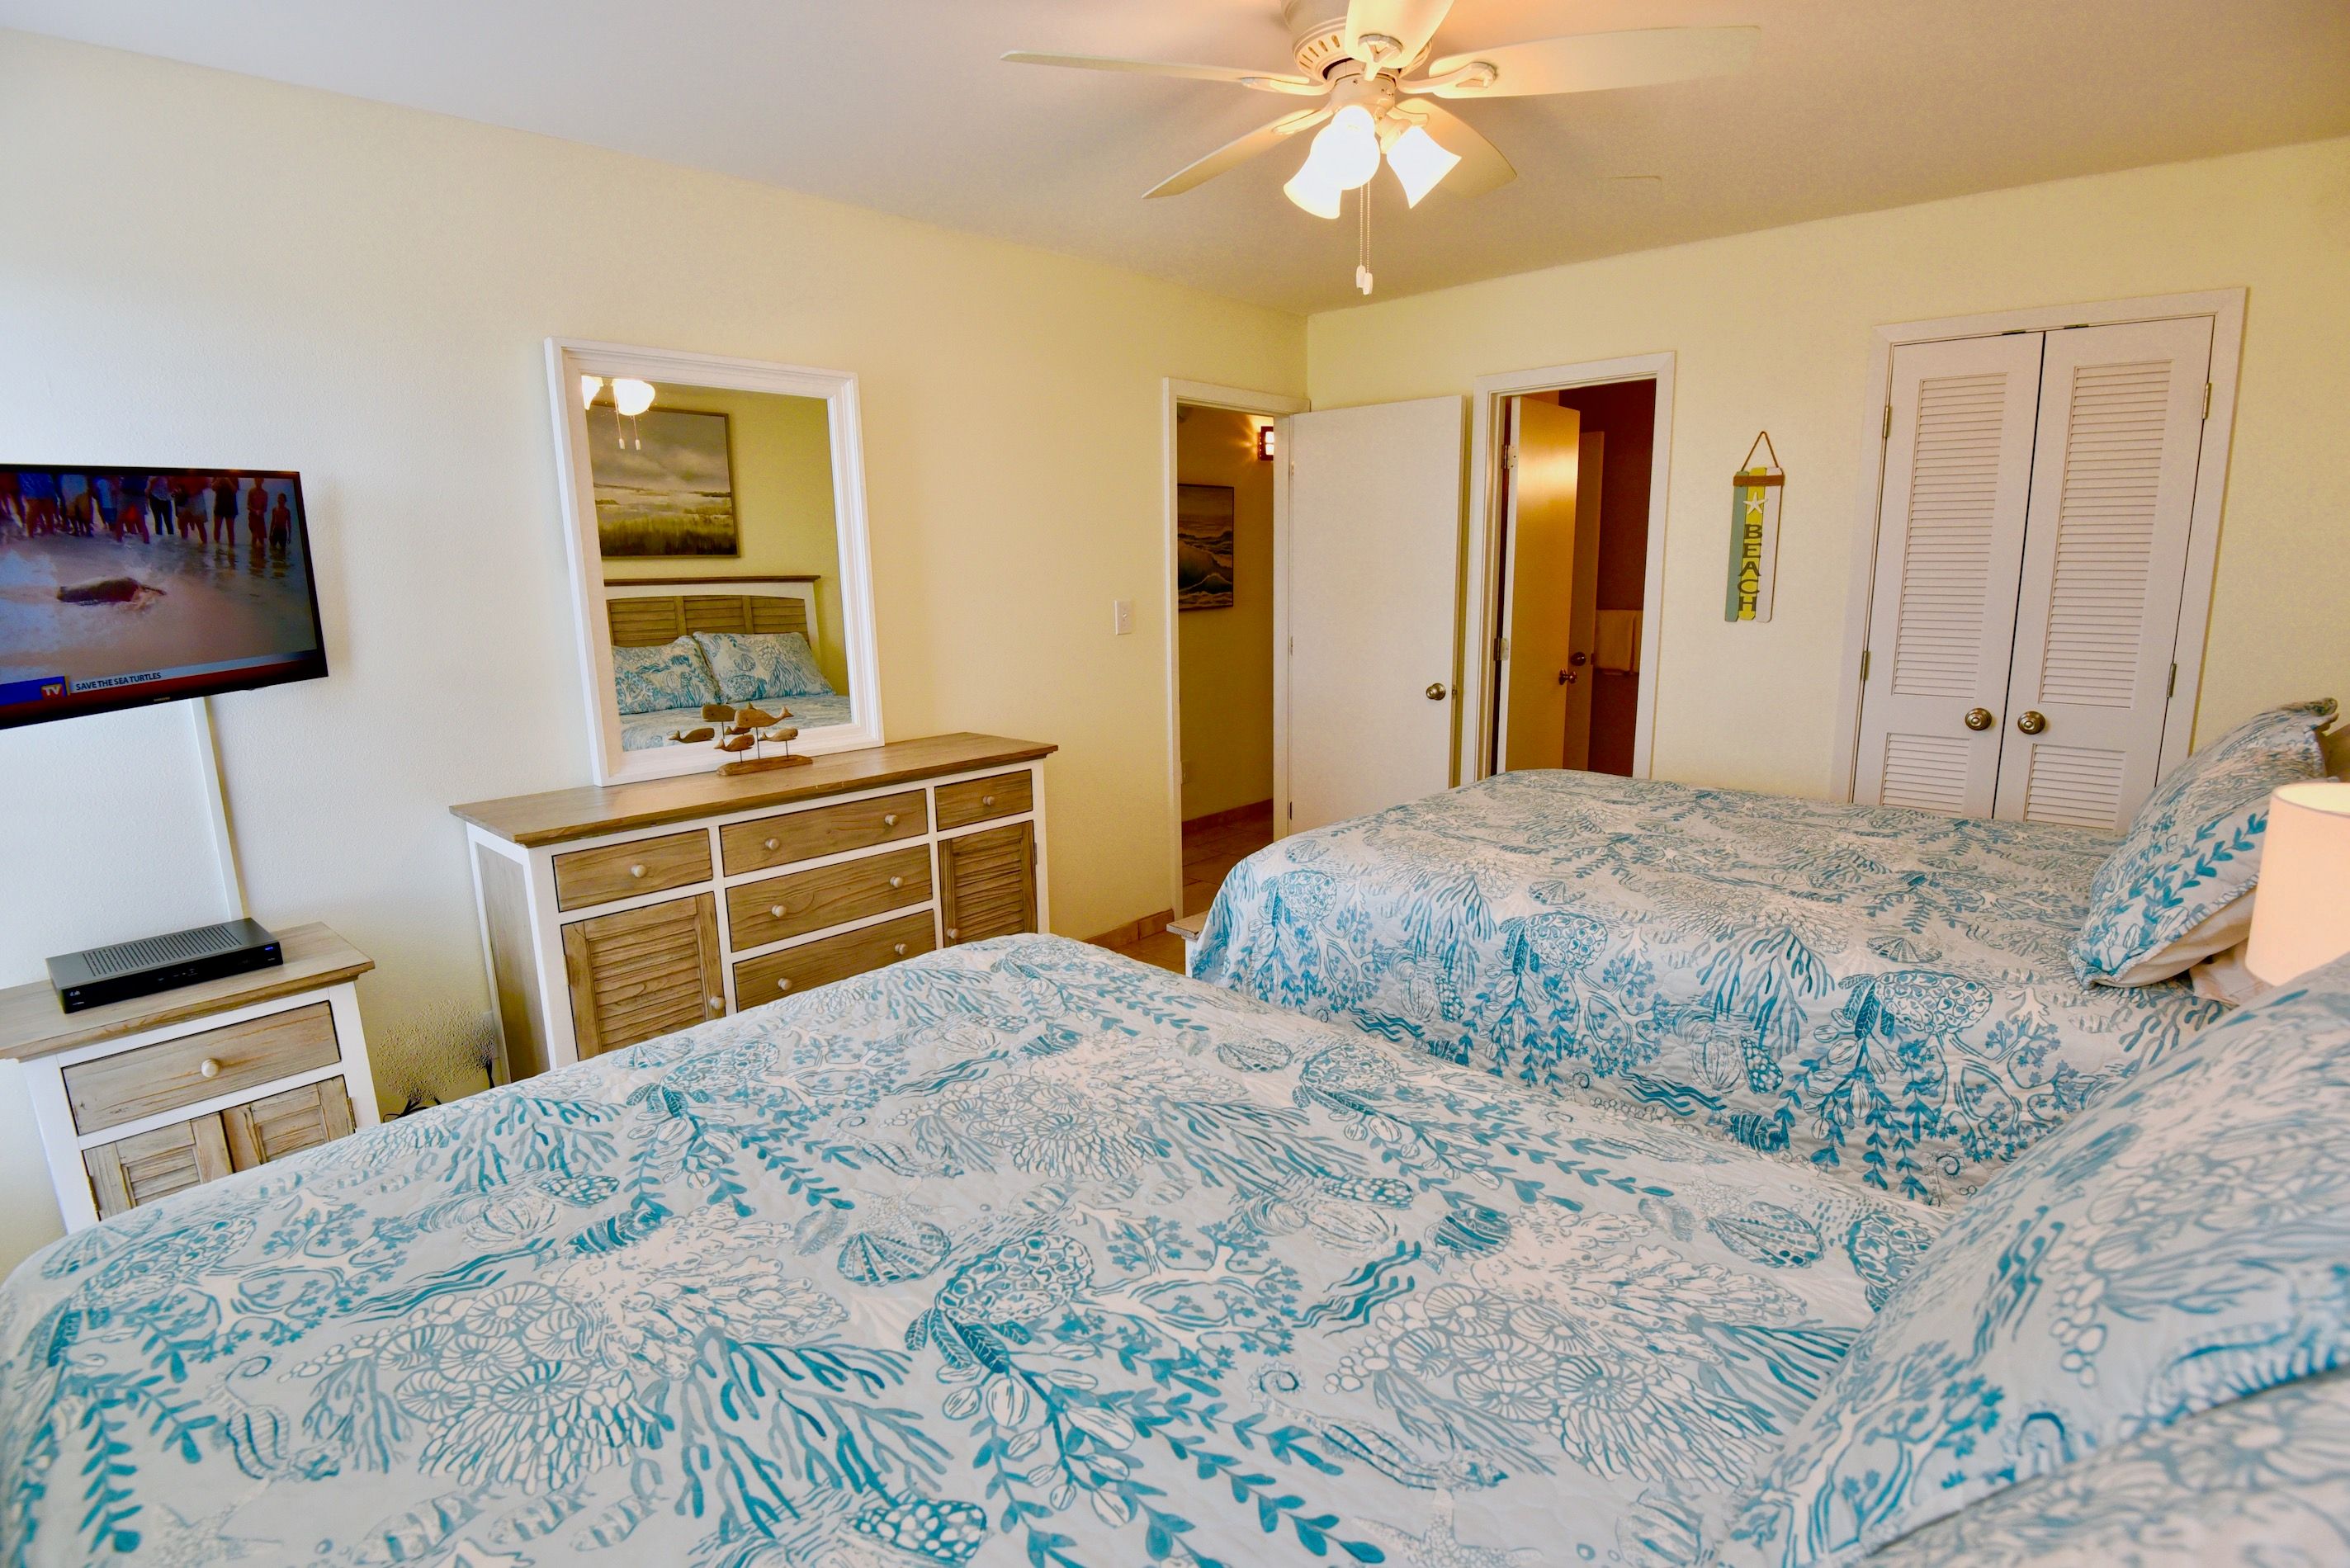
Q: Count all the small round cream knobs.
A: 11